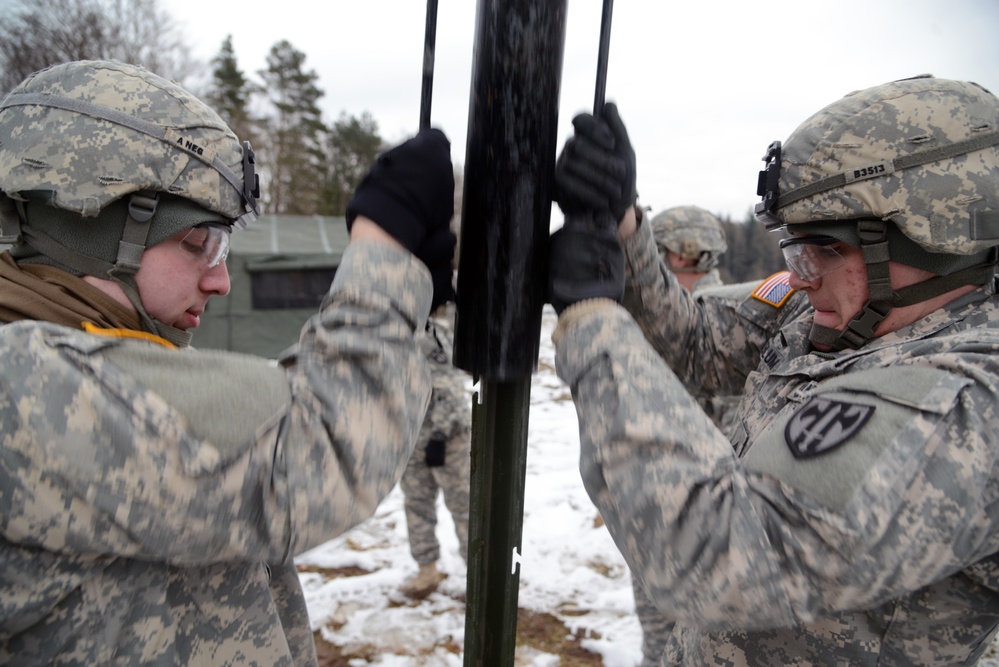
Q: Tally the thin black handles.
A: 2